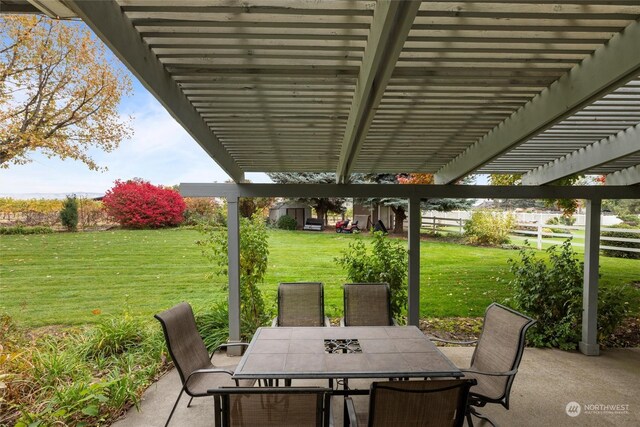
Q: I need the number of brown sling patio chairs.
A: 6